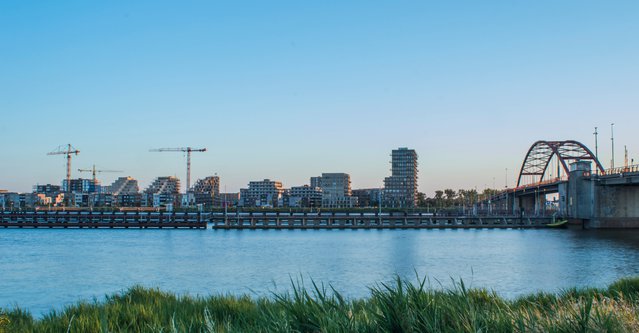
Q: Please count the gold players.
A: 0